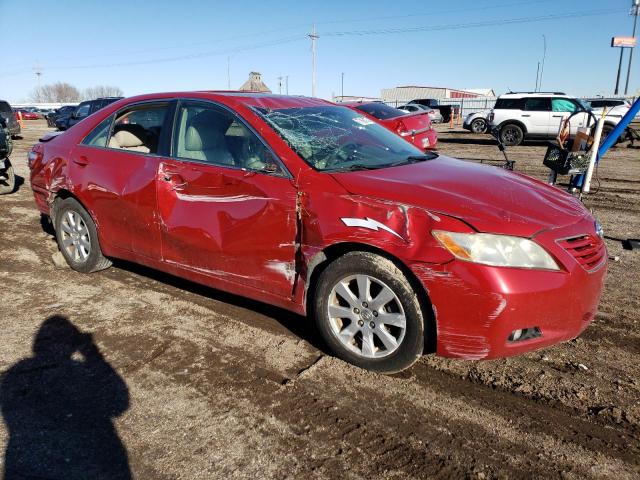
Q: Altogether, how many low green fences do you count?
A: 0